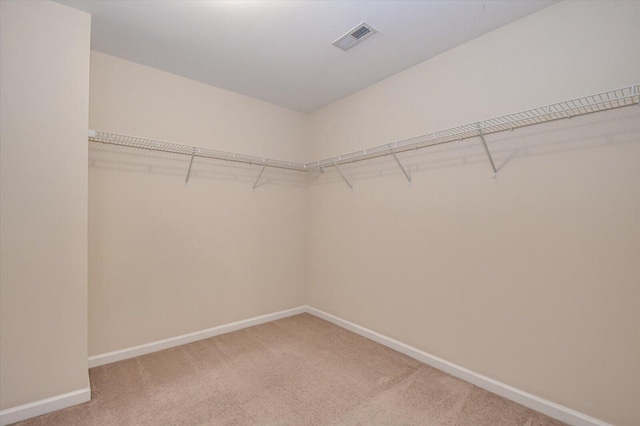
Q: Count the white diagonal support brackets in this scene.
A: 5